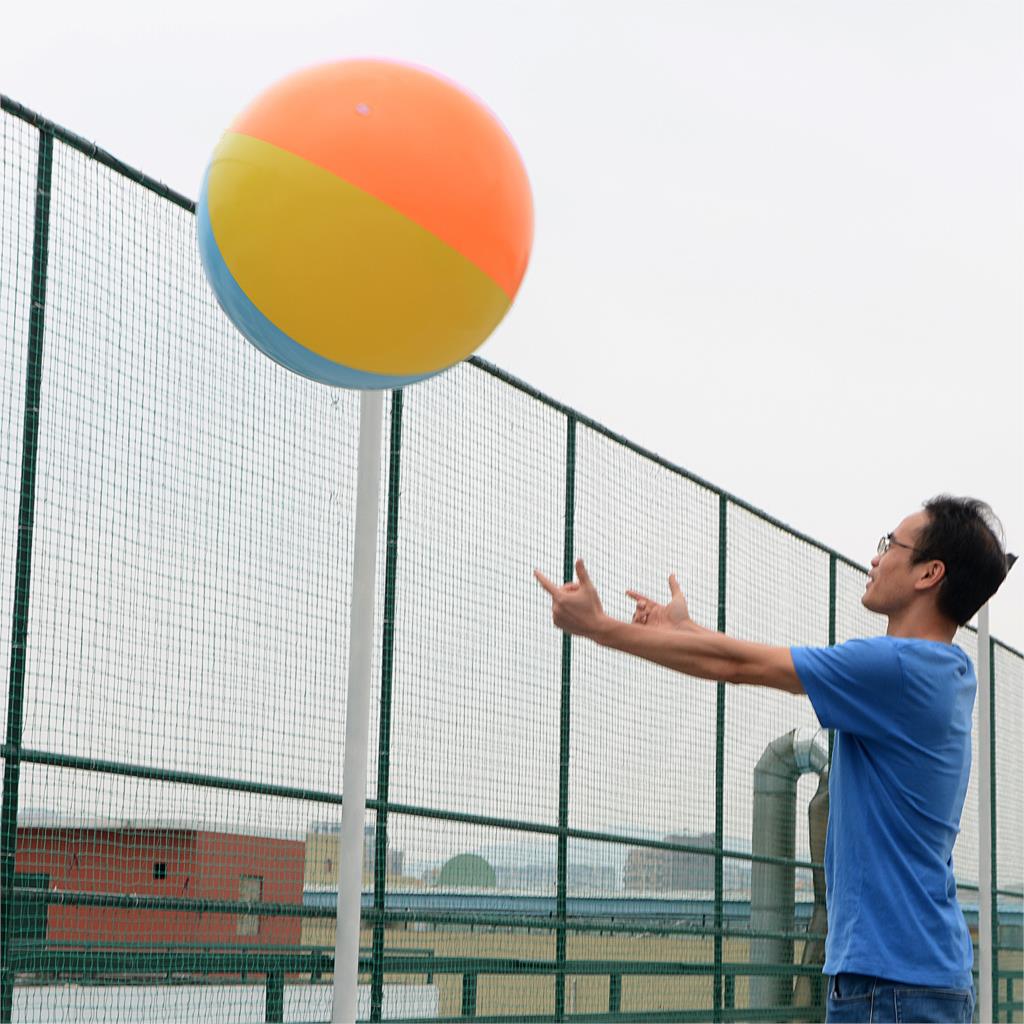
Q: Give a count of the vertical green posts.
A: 6